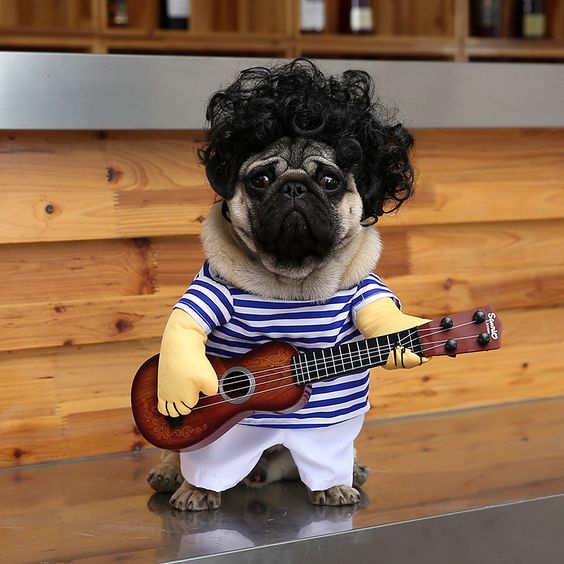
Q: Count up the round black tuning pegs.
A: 4